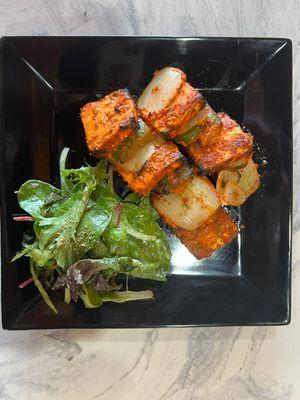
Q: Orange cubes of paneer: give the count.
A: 5